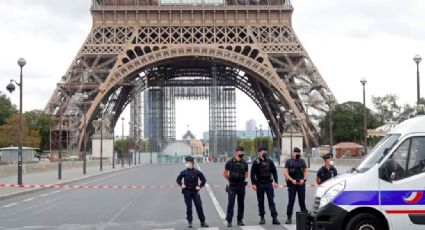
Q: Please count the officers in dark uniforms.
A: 5